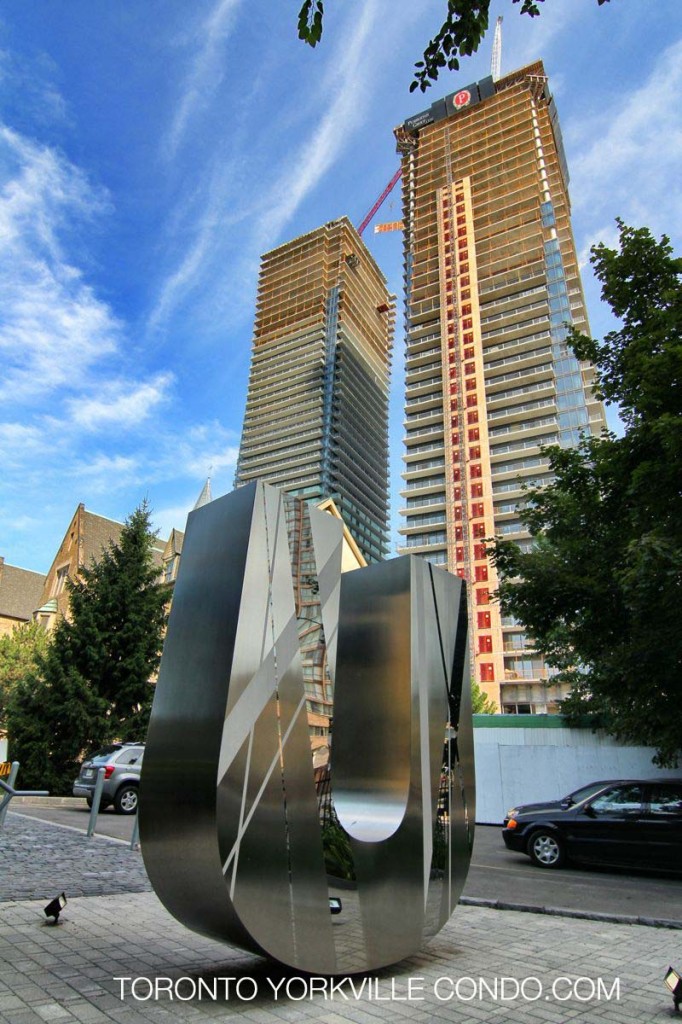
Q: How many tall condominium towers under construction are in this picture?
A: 2